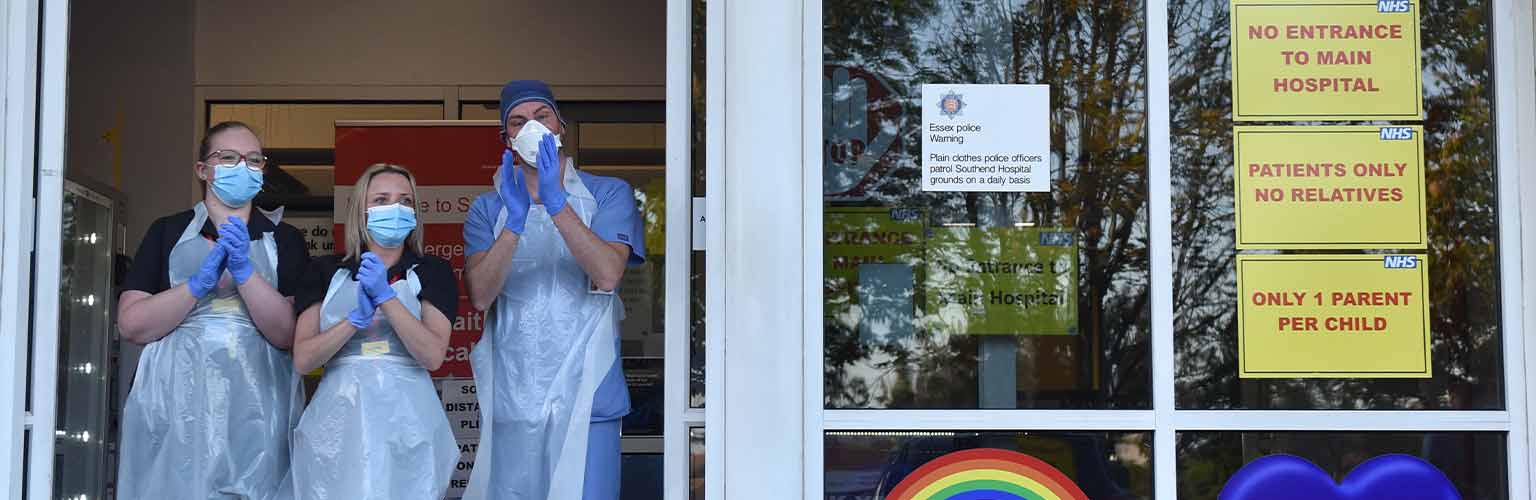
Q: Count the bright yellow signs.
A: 3